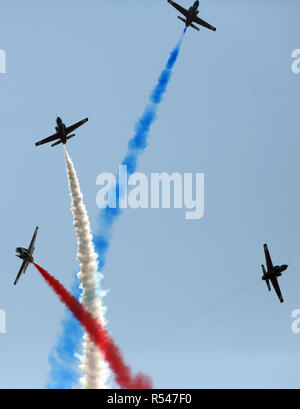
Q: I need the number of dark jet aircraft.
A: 4